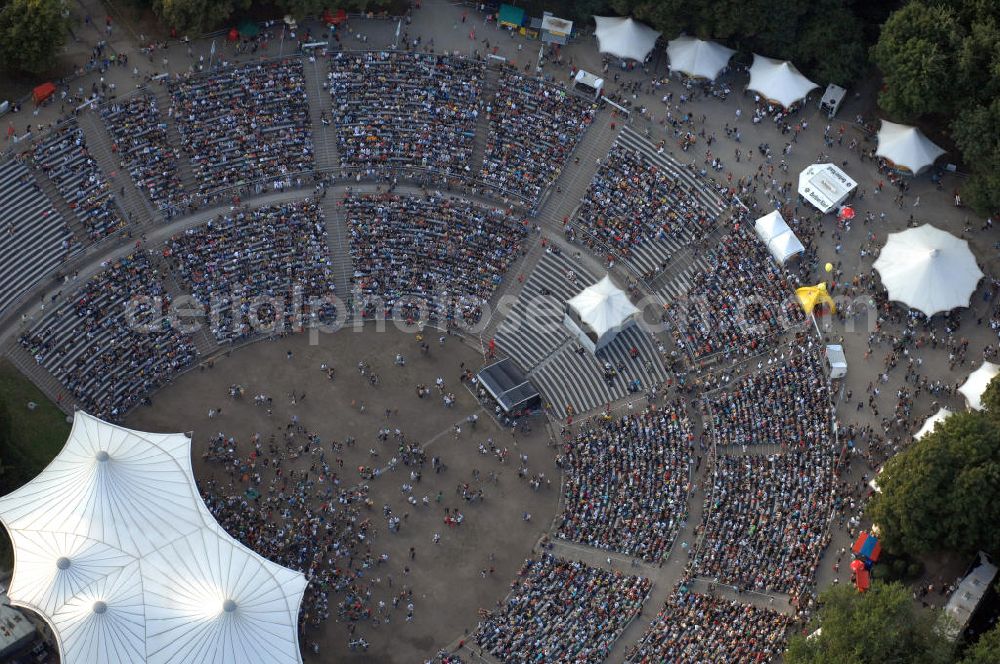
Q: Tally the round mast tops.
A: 4